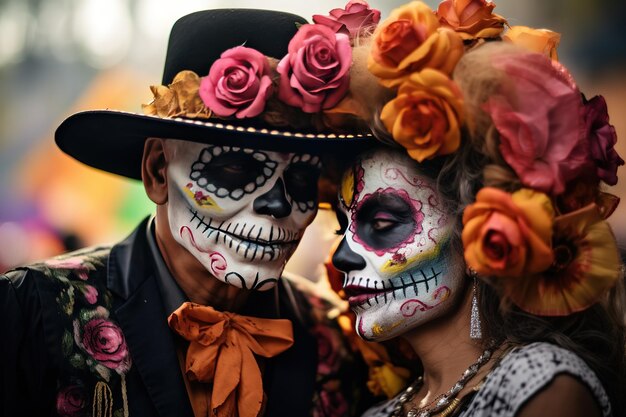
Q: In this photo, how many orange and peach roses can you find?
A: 5